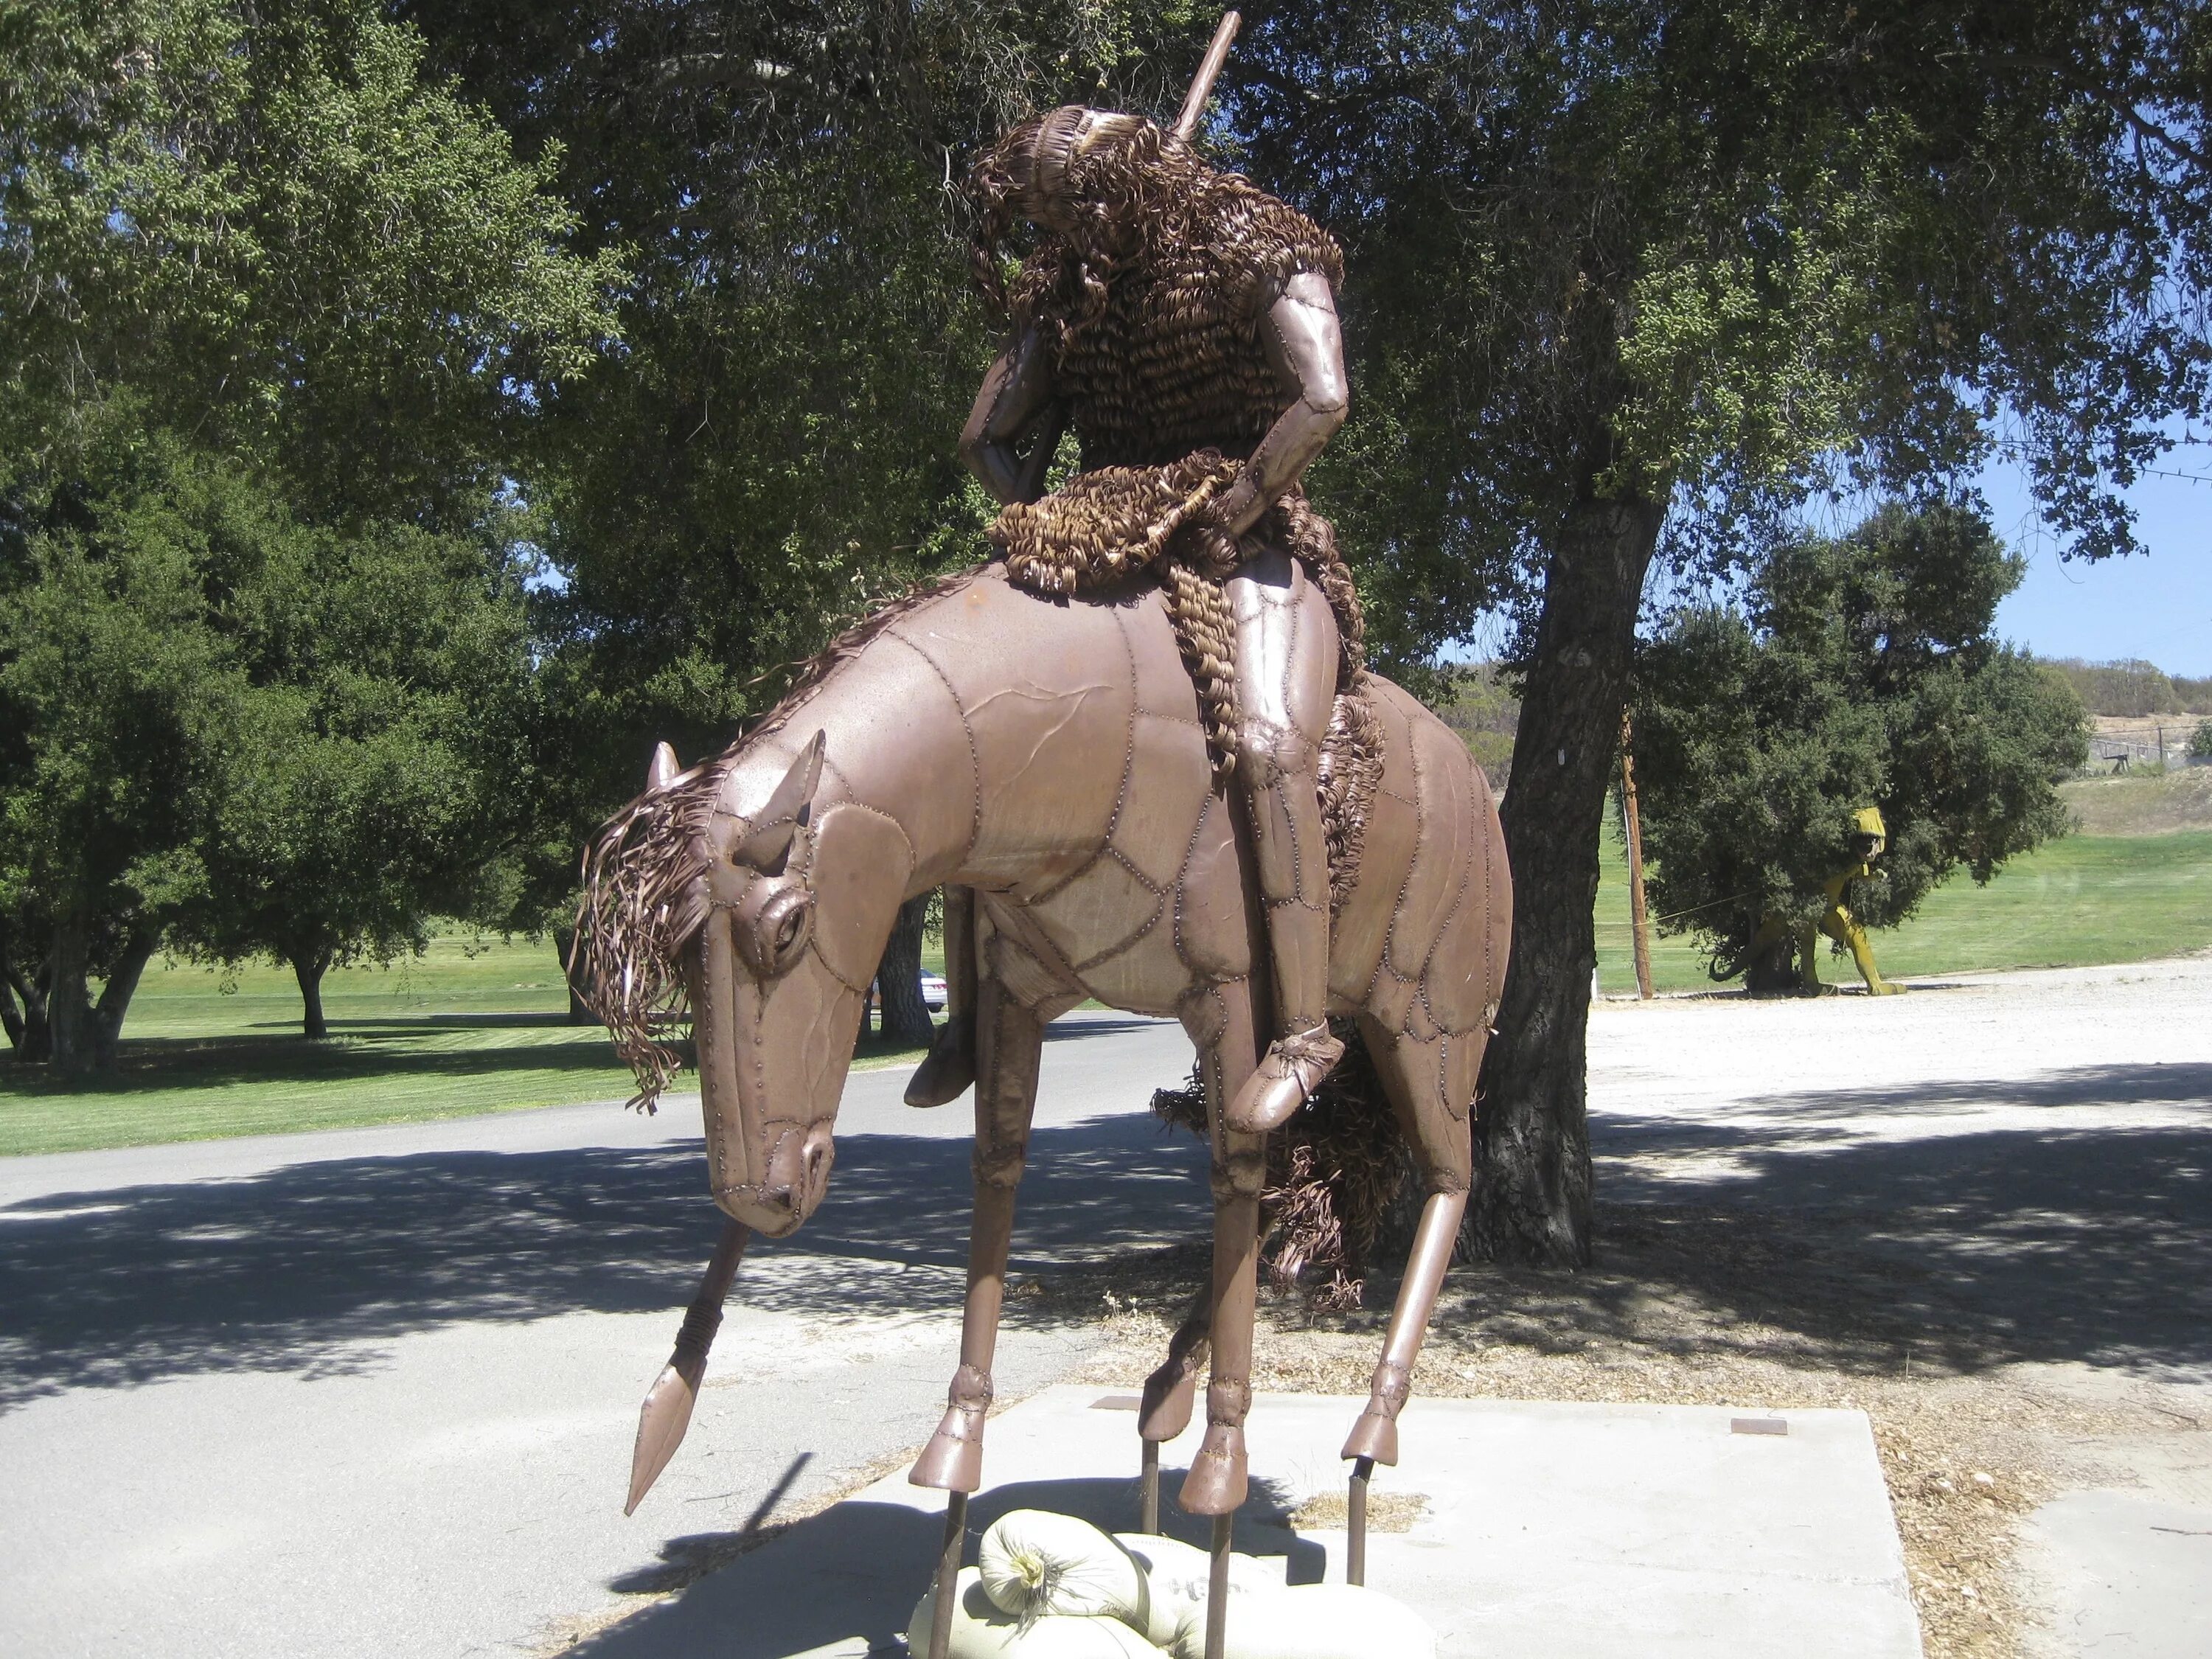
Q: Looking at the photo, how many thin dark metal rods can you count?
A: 4